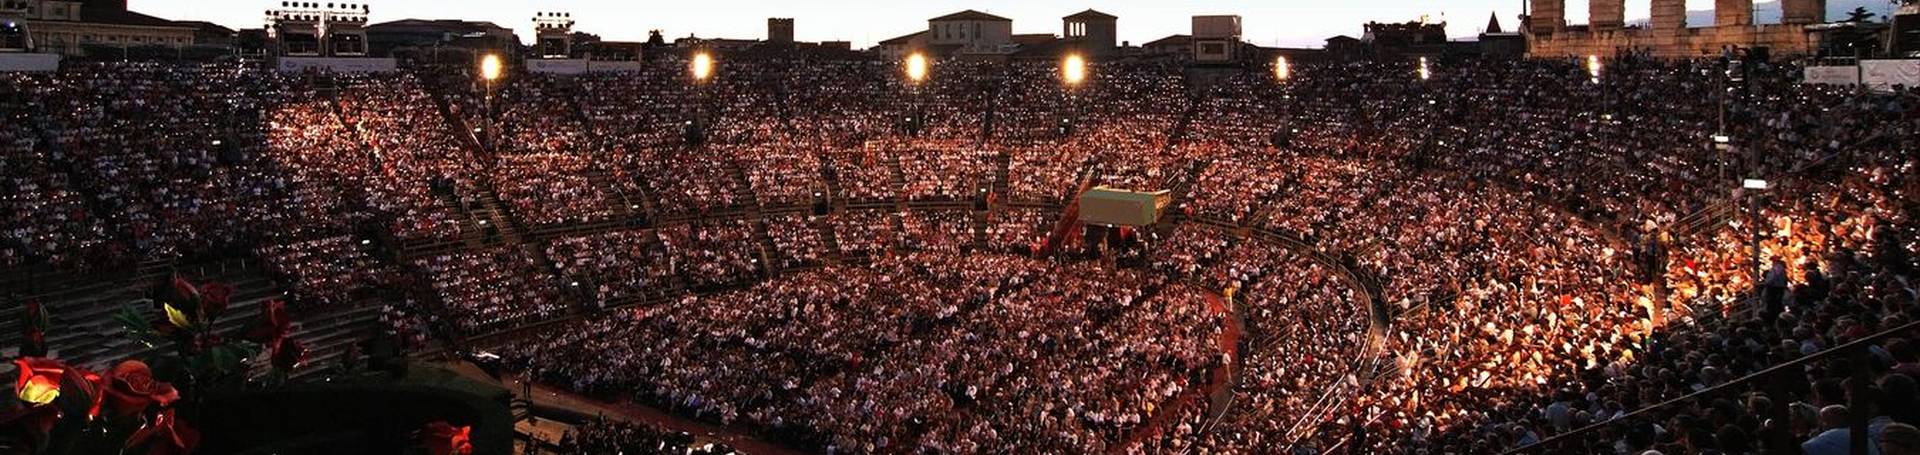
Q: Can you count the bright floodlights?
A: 7